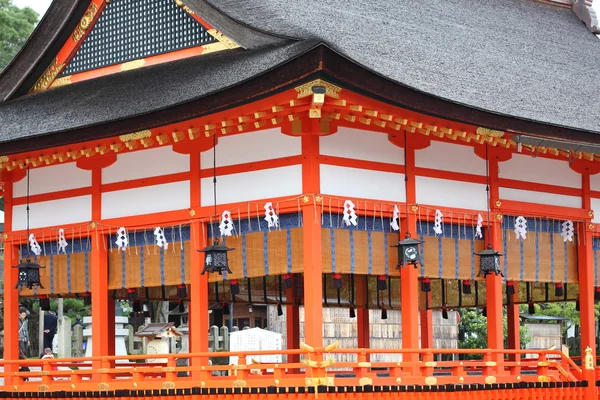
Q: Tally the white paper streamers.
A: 12